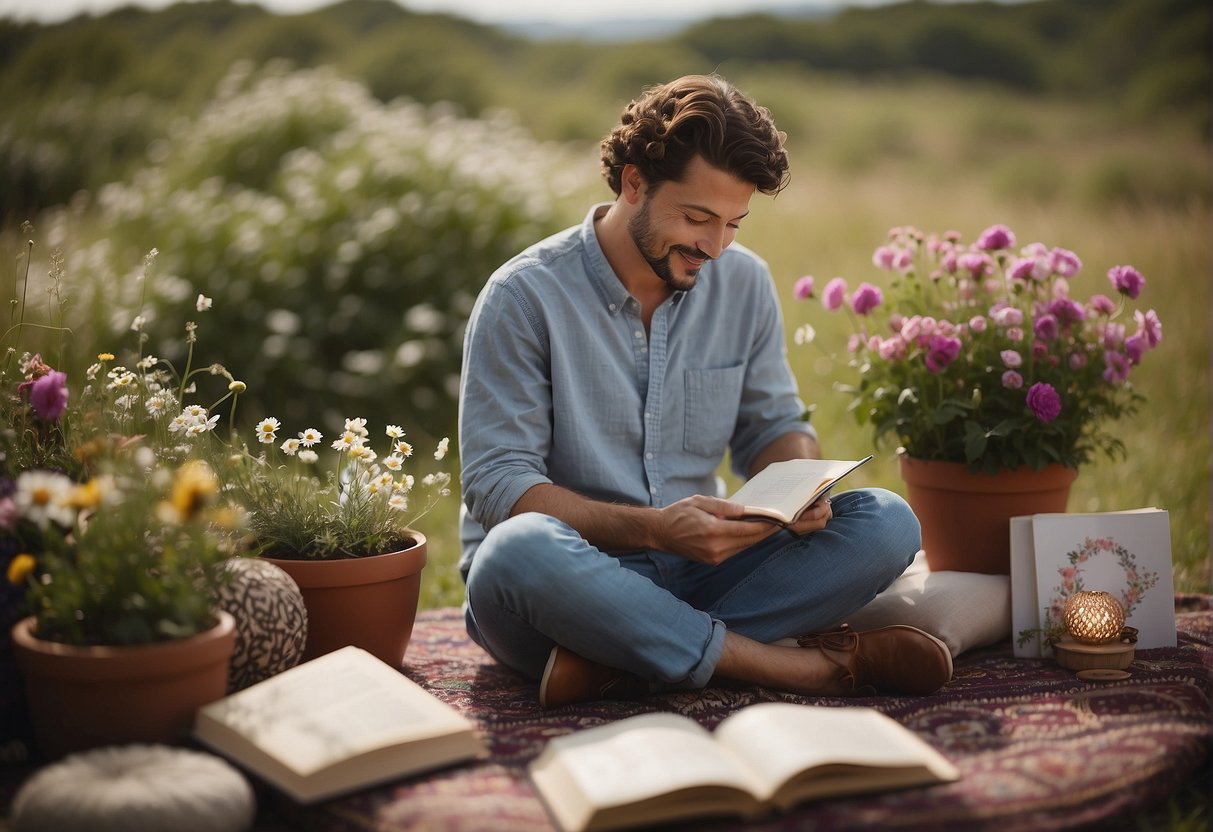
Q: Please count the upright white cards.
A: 2